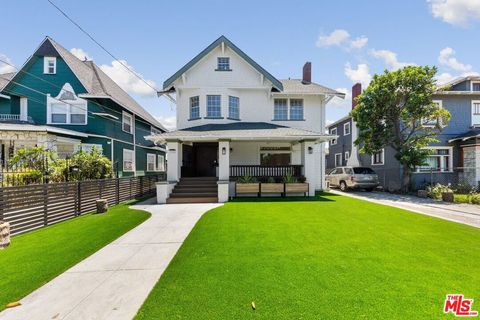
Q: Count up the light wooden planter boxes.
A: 3